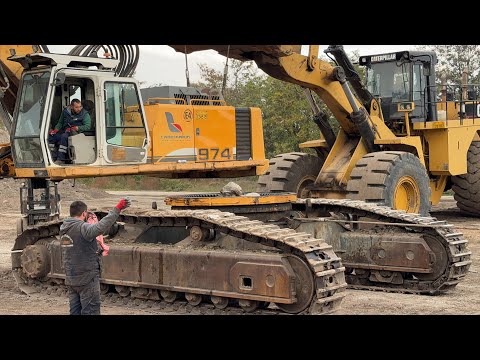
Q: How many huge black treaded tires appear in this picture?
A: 3